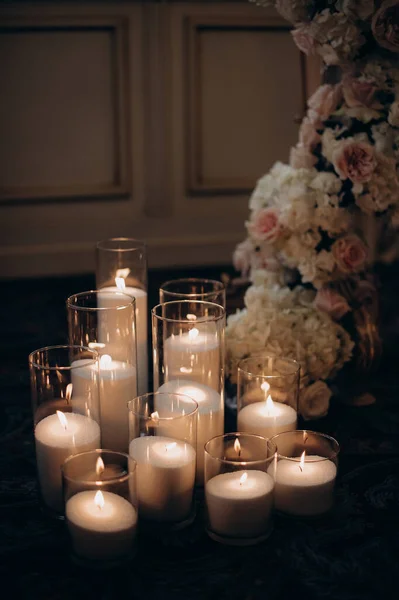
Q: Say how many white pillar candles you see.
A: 10